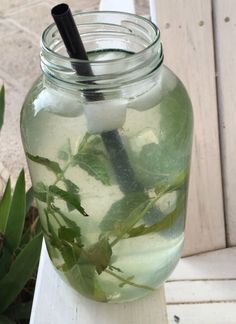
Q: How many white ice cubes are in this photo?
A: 3